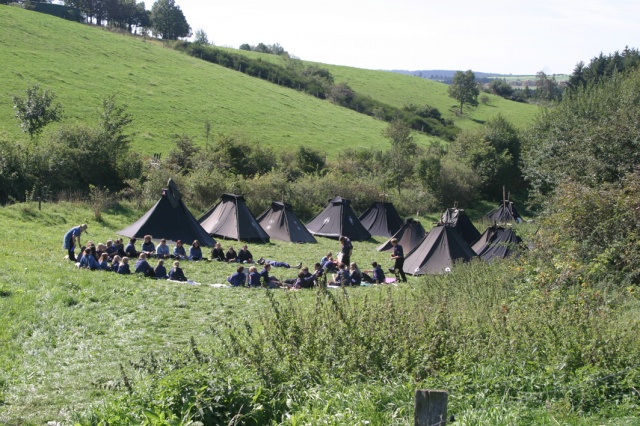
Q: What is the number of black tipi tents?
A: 10